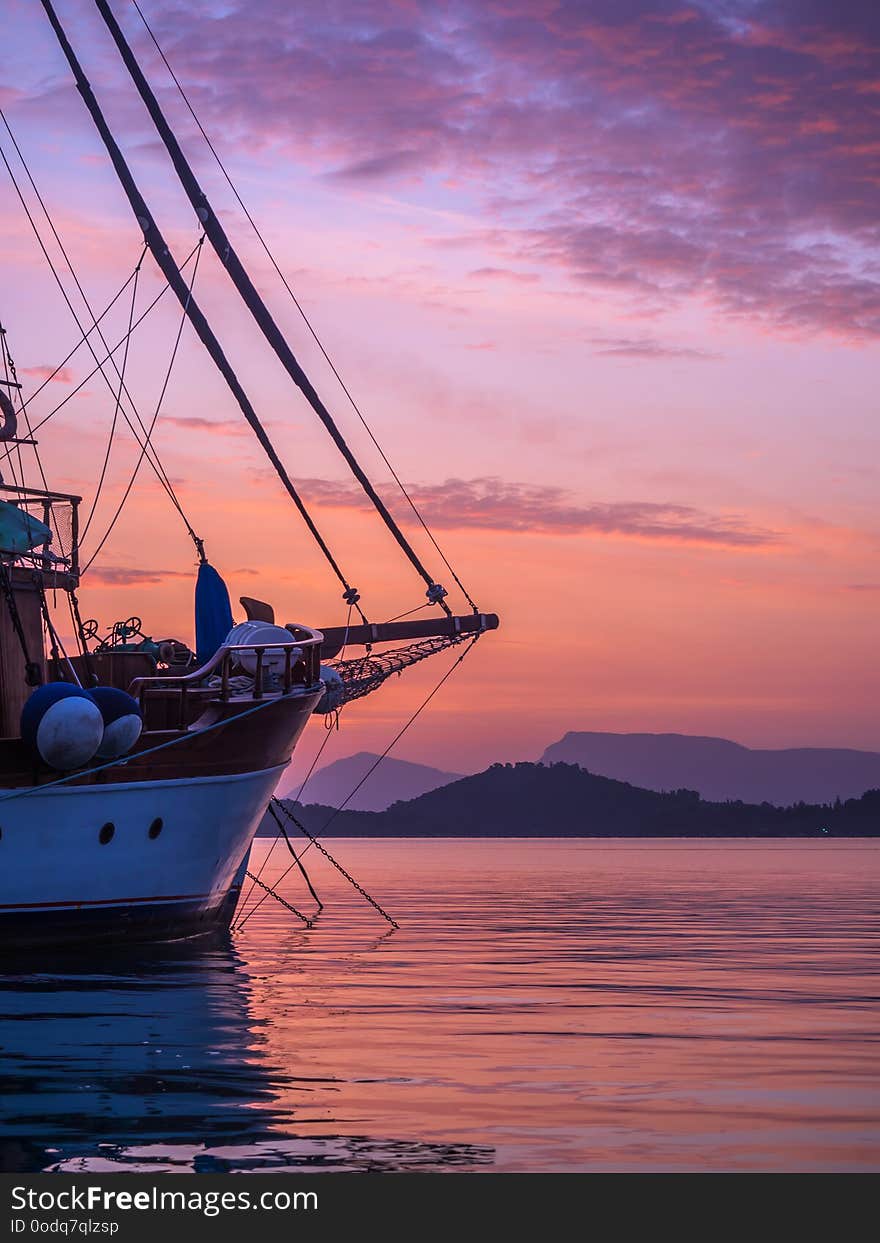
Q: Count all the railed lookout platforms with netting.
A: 1